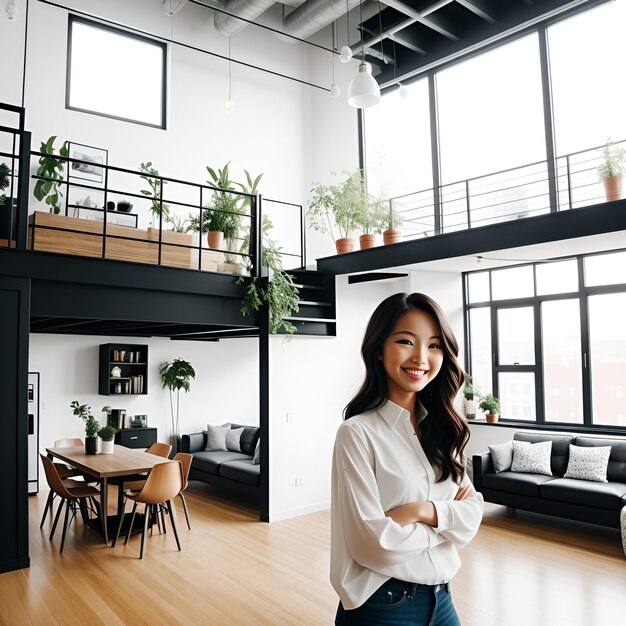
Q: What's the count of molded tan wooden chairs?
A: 6